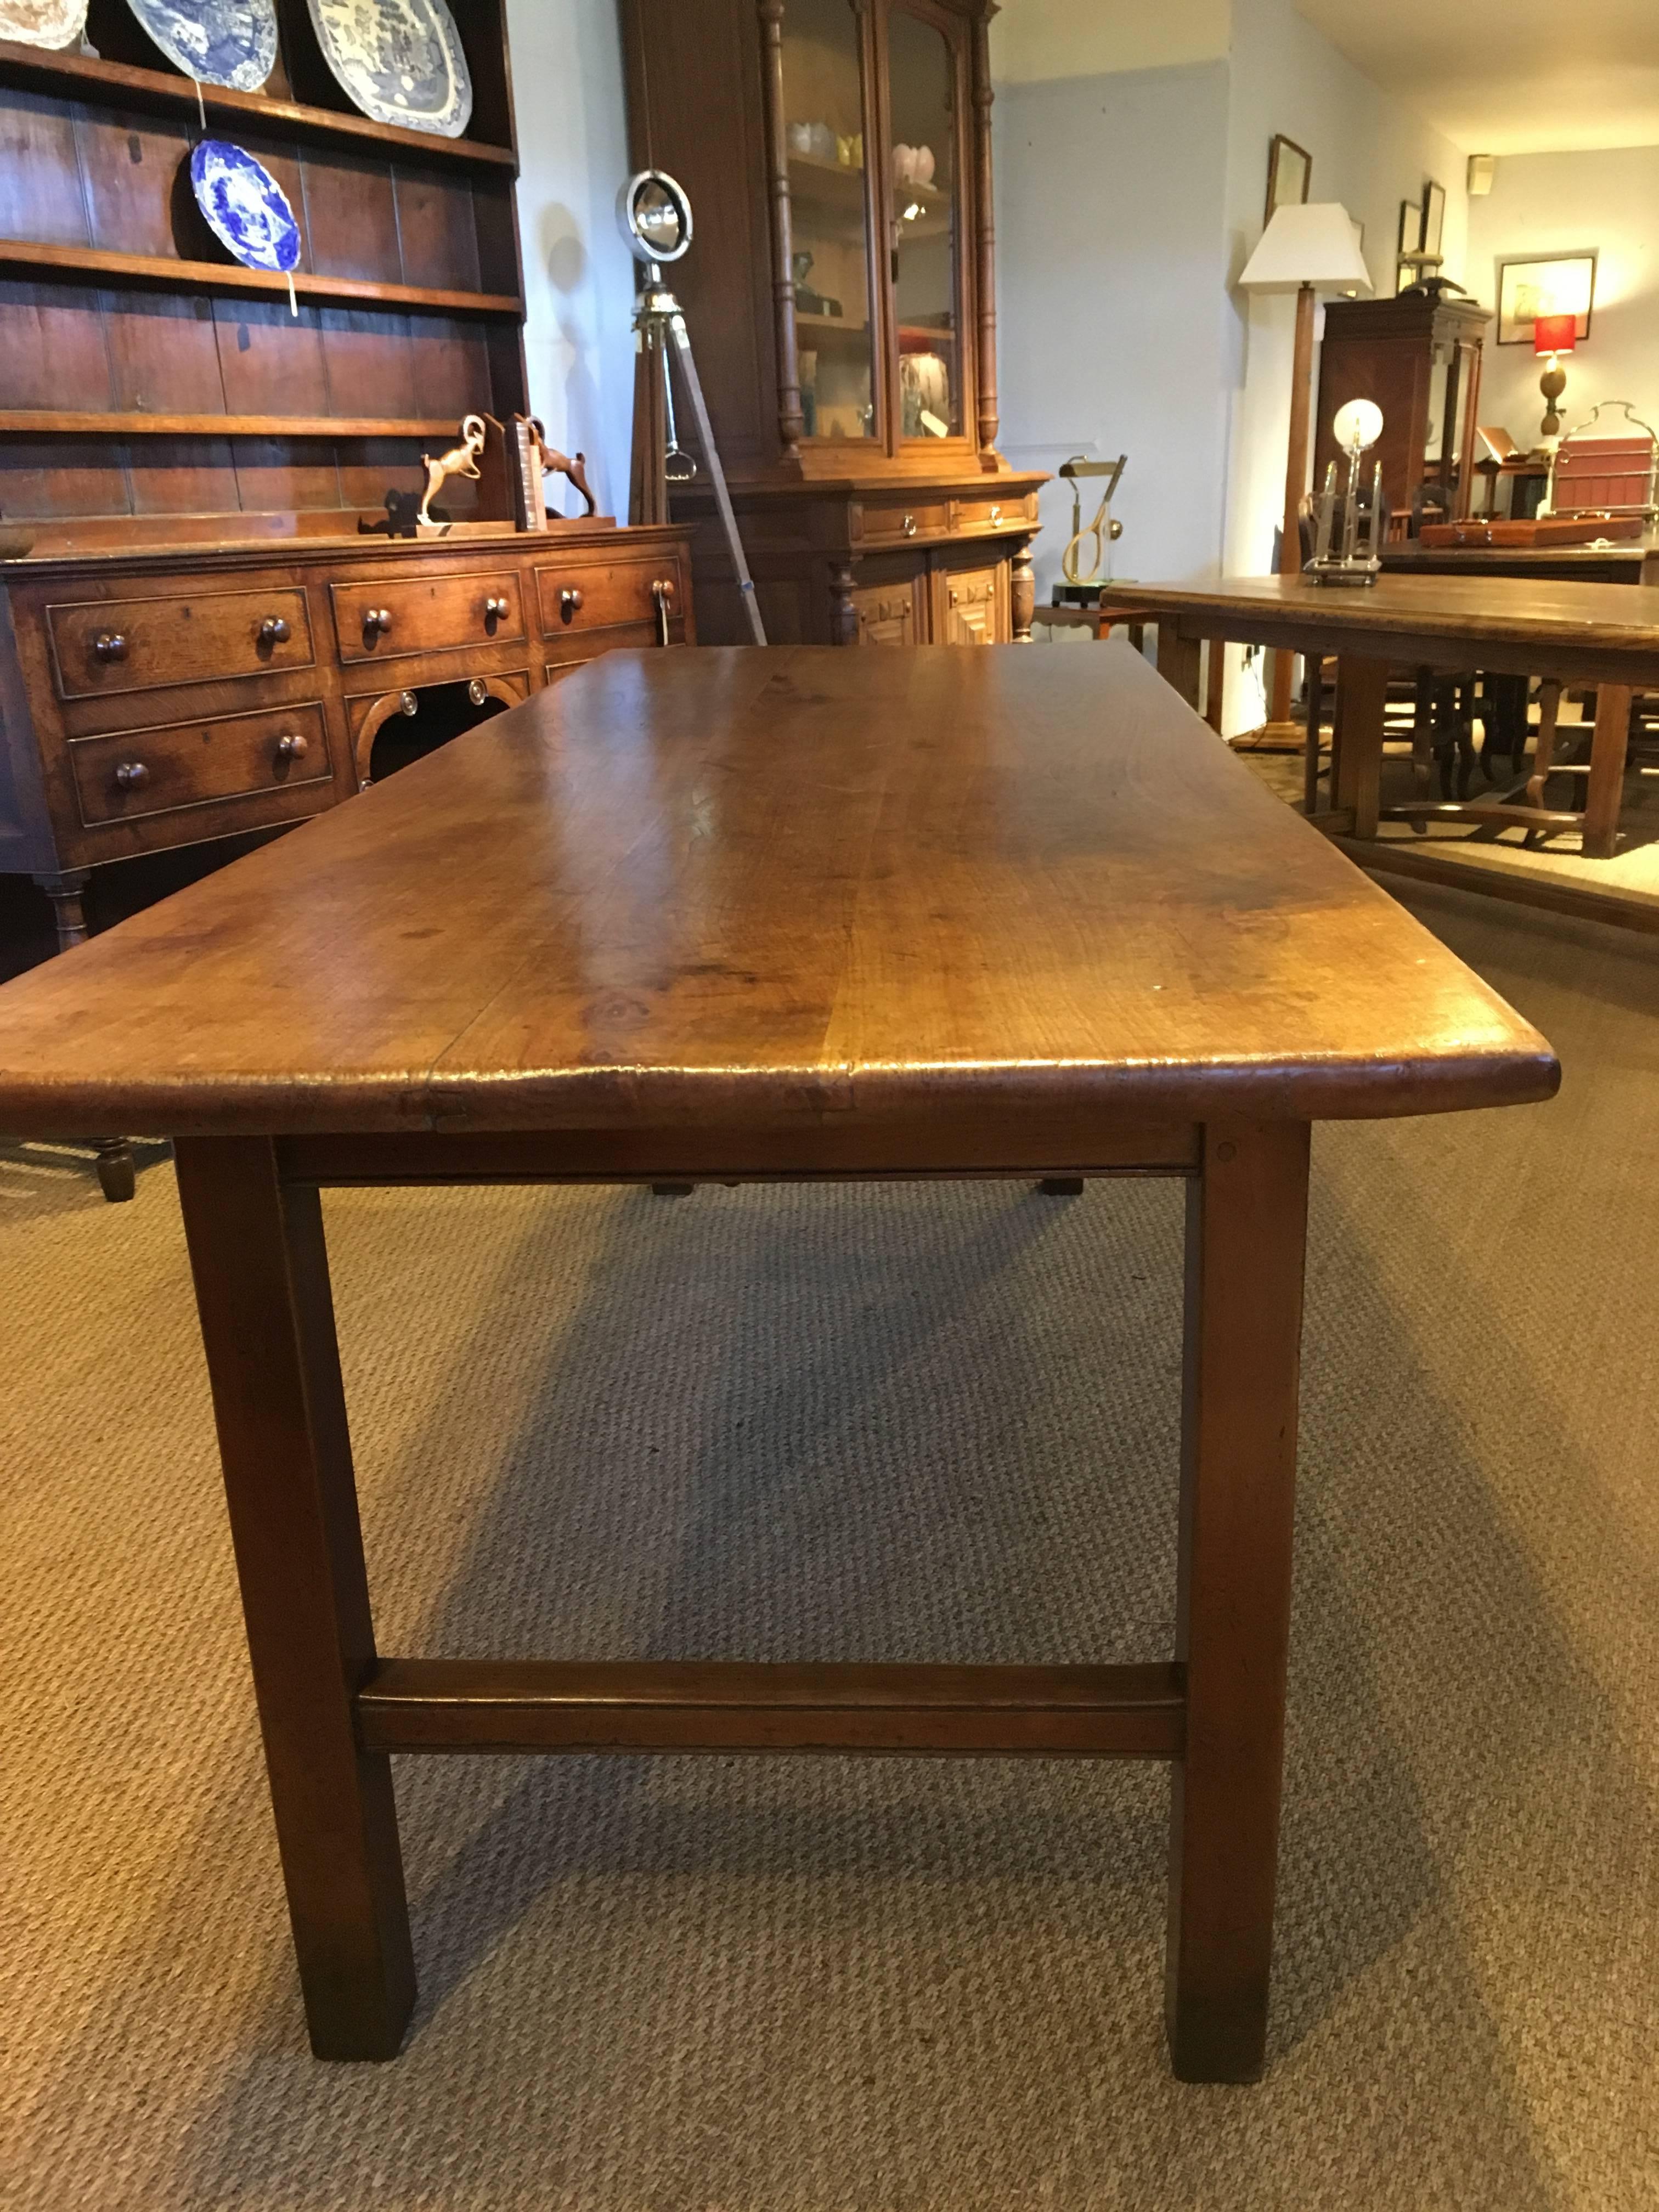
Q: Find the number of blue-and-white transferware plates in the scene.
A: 3